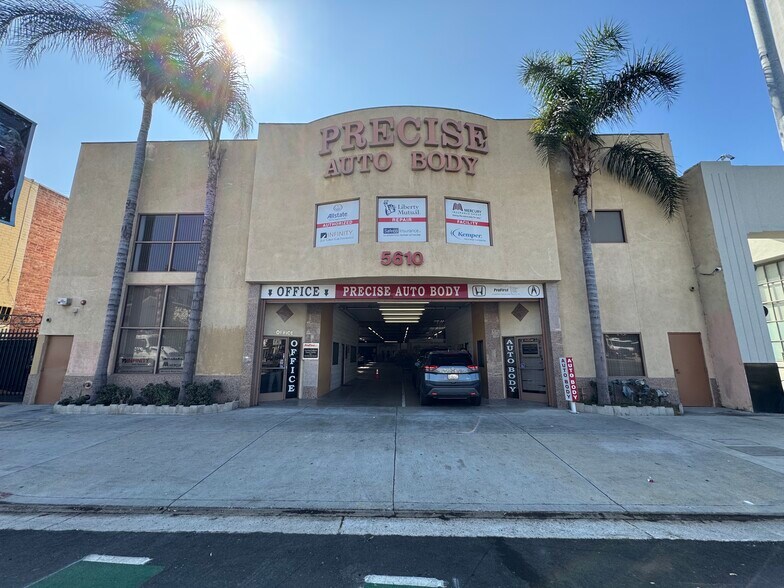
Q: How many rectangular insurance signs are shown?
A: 3